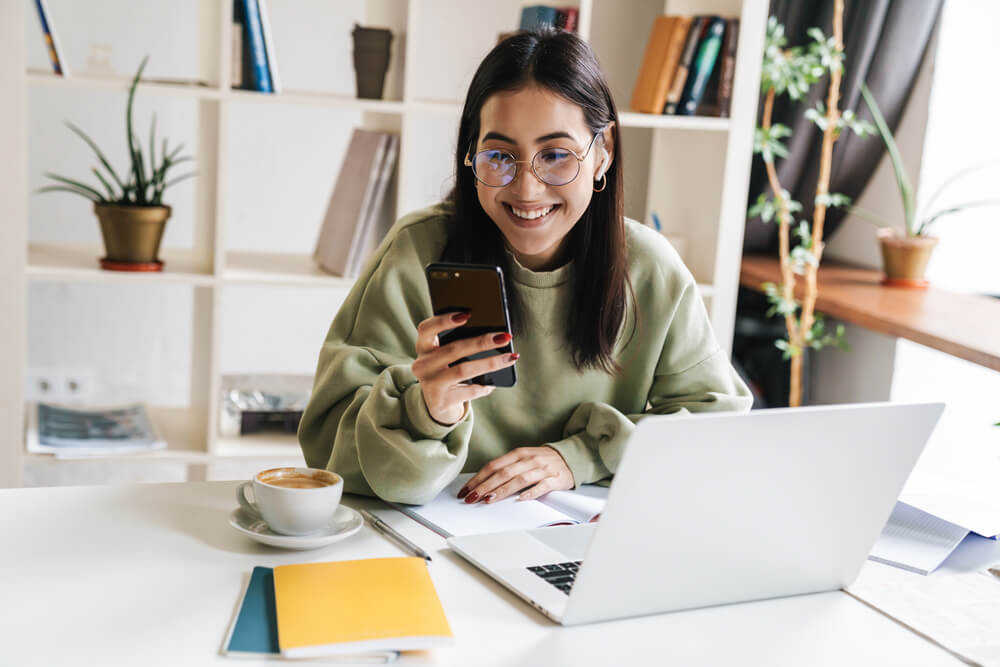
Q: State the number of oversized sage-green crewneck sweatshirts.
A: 1